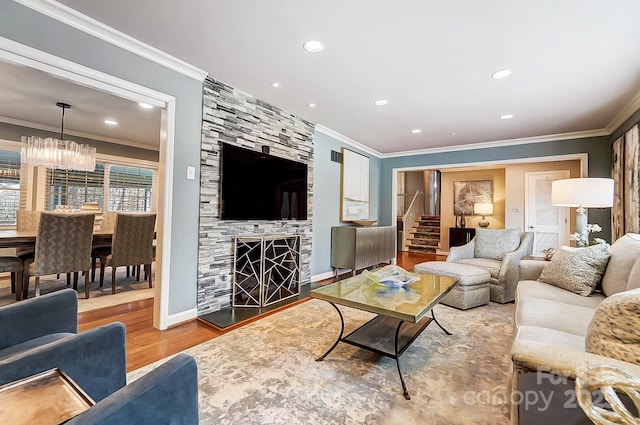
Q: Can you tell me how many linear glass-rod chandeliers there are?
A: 1